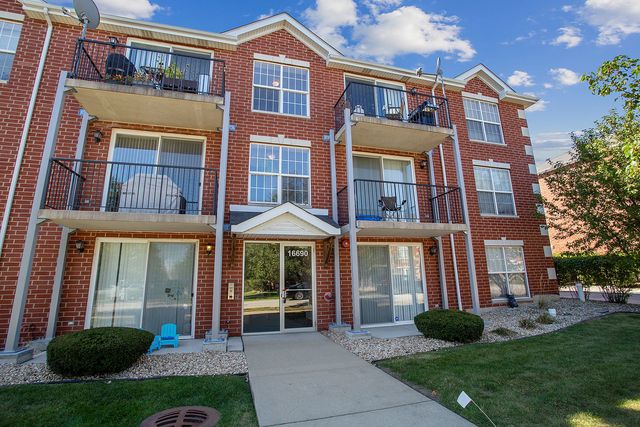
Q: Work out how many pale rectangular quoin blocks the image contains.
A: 9